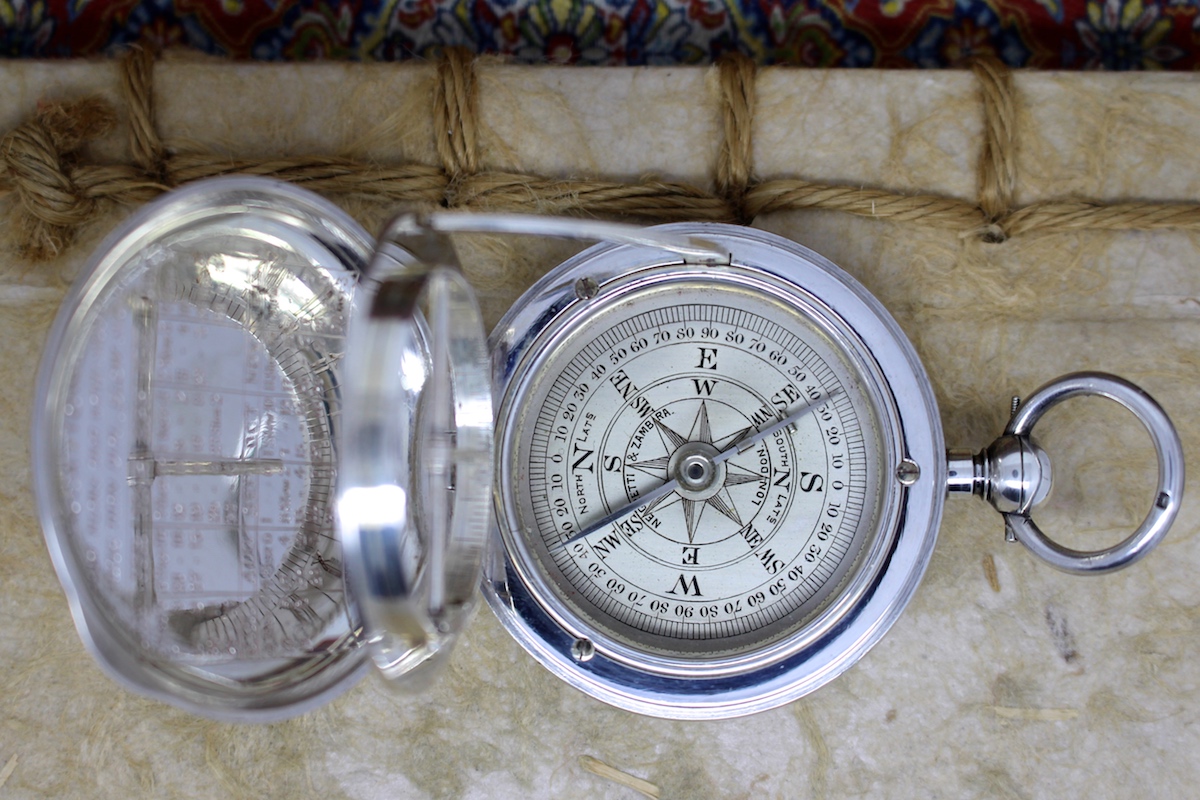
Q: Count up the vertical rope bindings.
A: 4